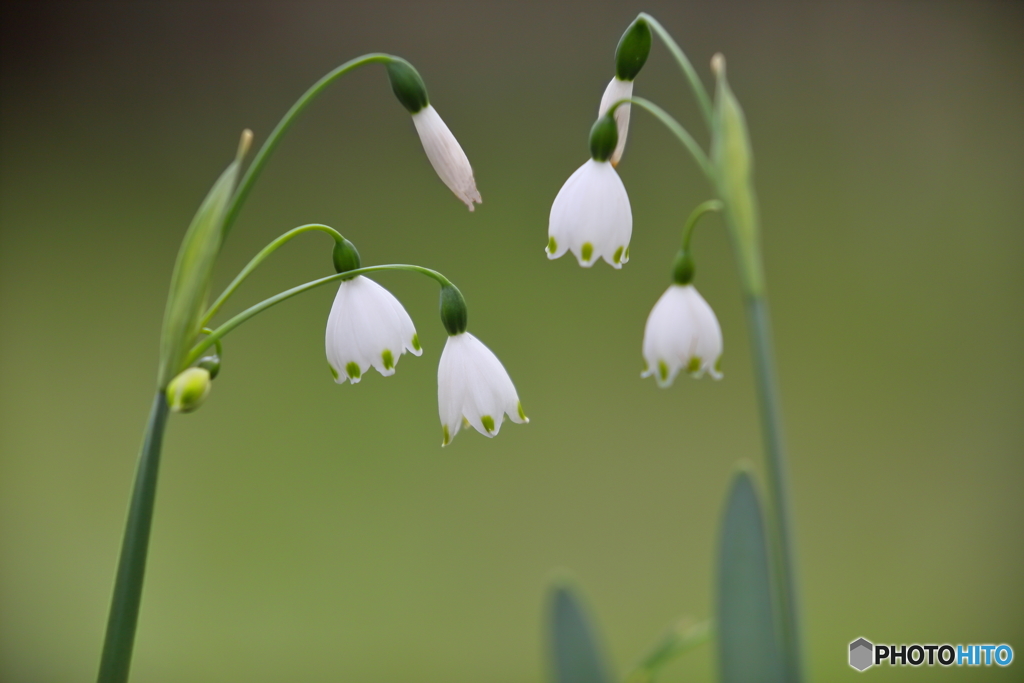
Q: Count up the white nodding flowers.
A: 6